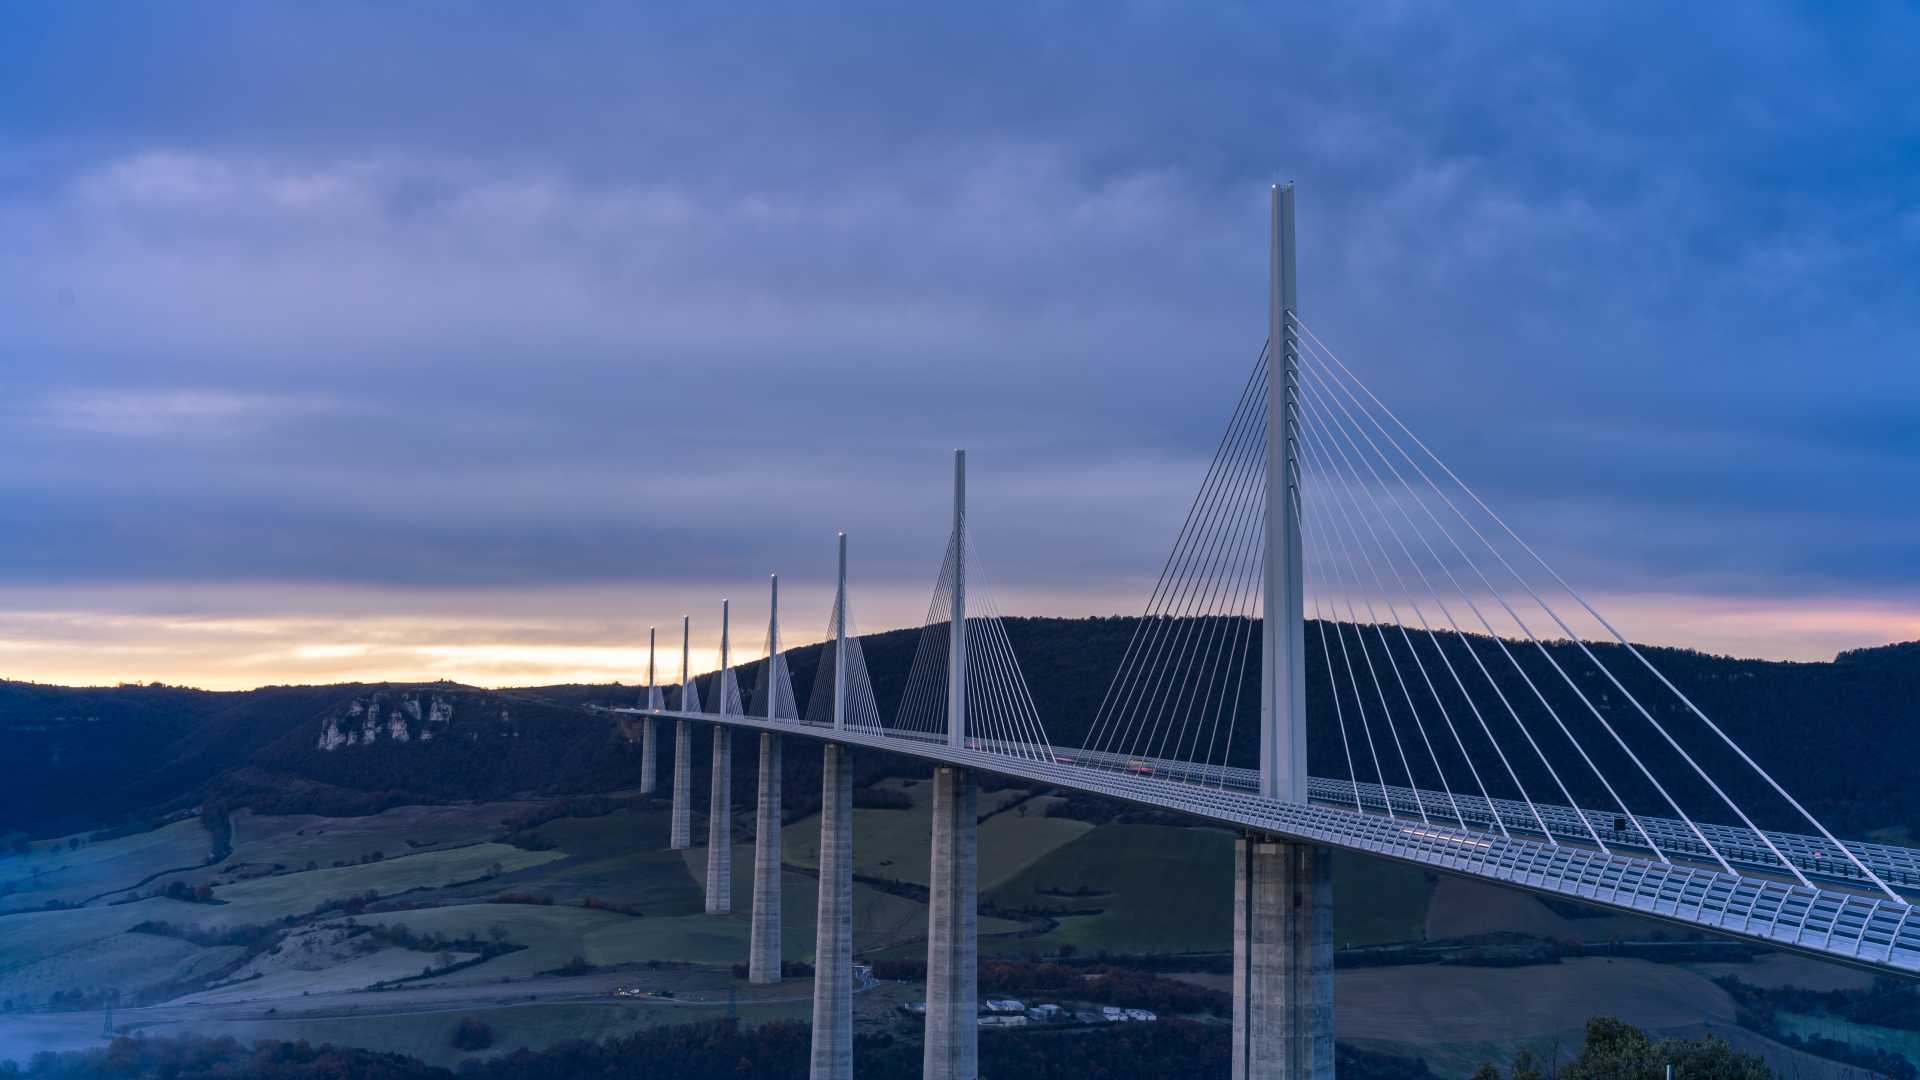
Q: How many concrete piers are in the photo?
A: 7